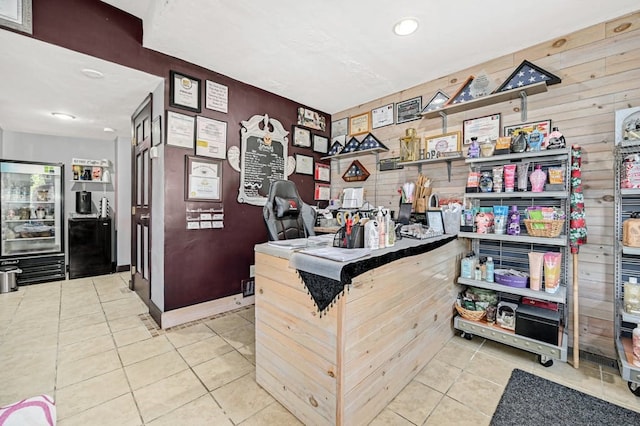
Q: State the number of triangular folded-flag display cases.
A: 7